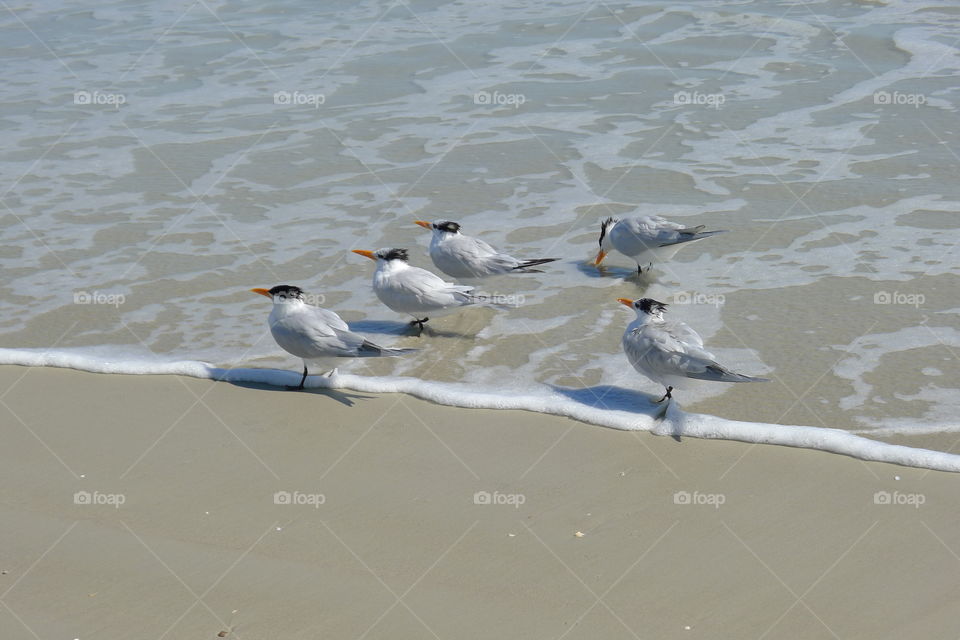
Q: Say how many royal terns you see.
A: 5